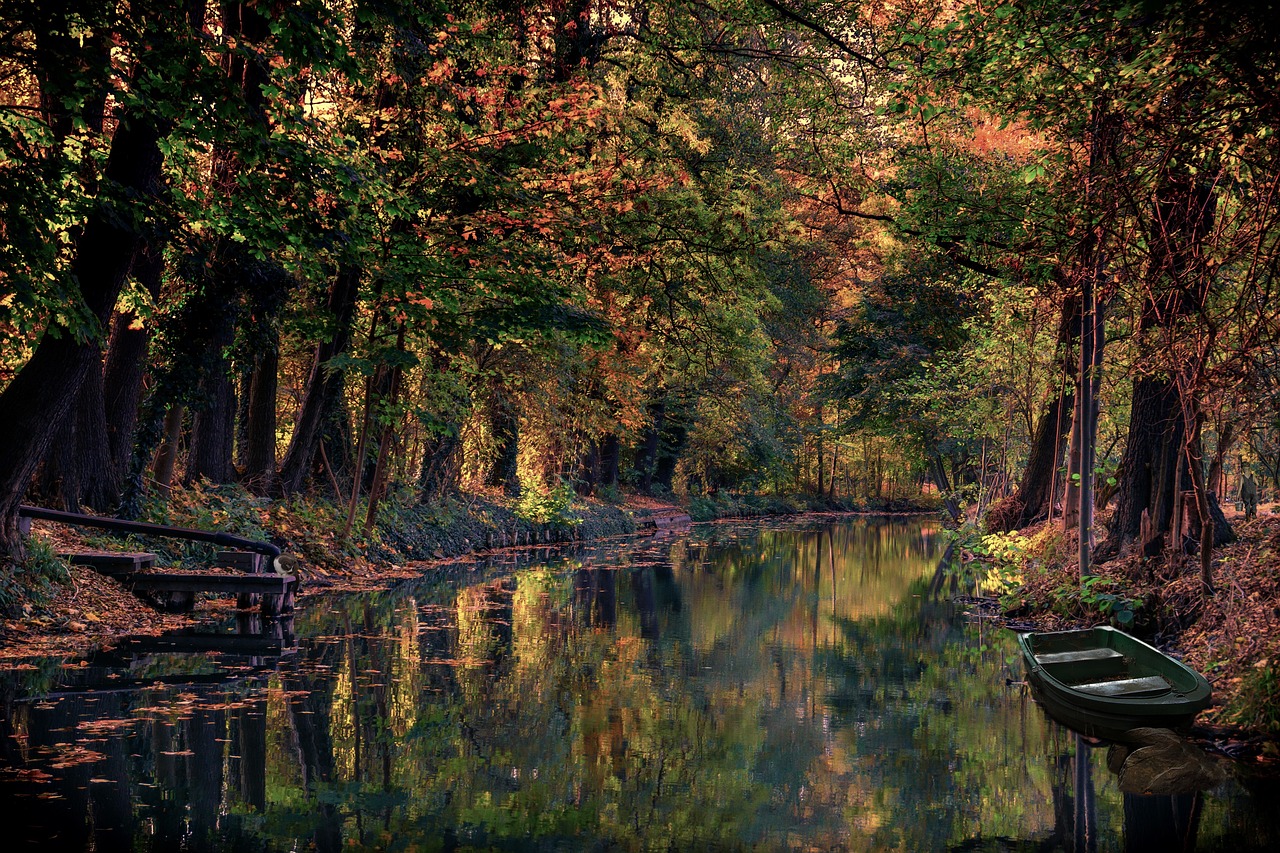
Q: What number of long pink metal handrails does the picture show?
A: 0